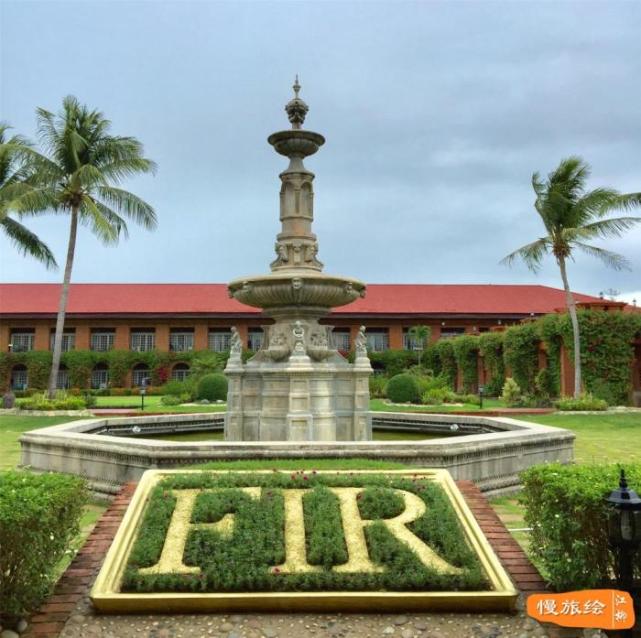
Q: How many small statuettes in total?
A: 3